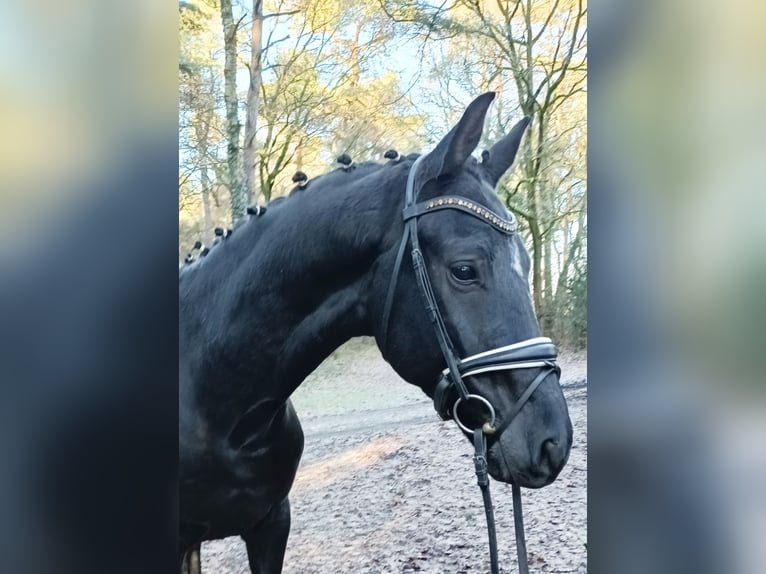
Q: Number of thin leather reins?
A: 2